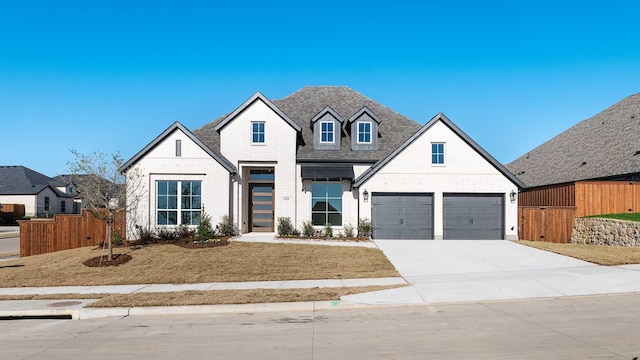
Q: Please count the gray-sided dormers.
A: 2